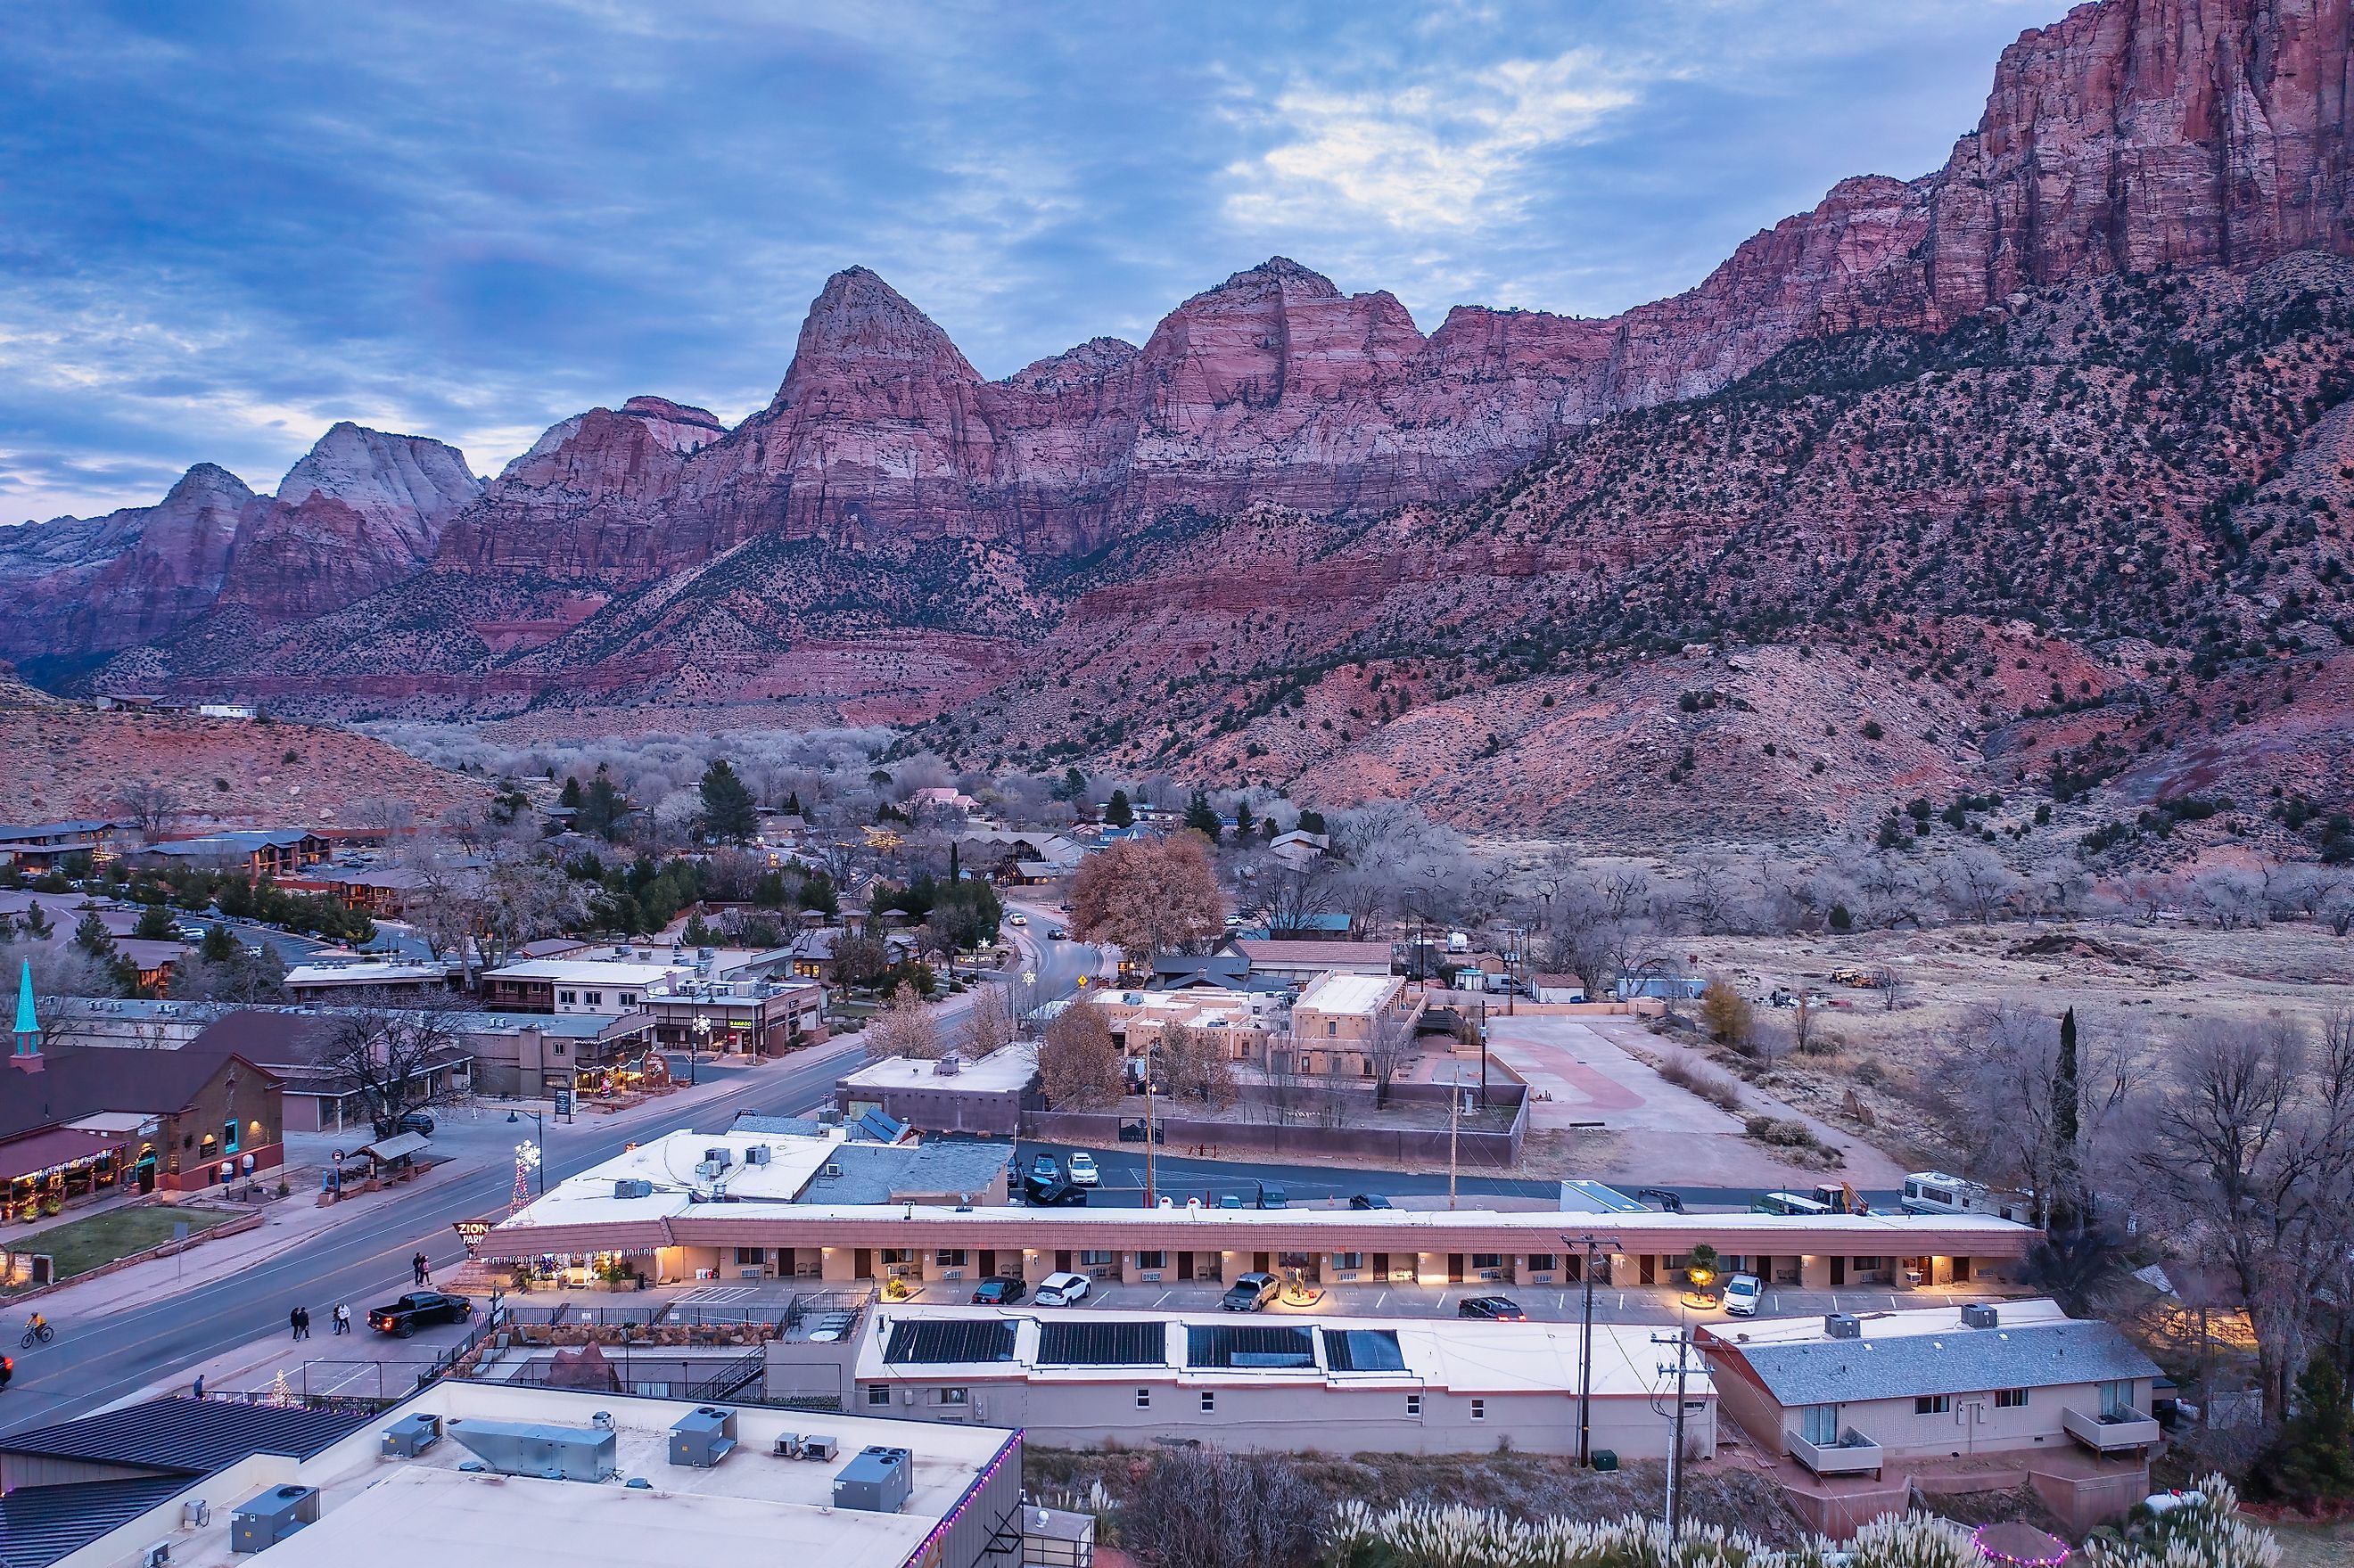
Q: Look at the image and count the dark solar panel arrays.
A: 4